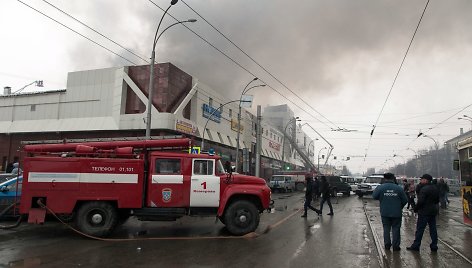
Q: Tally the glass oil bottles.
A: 0